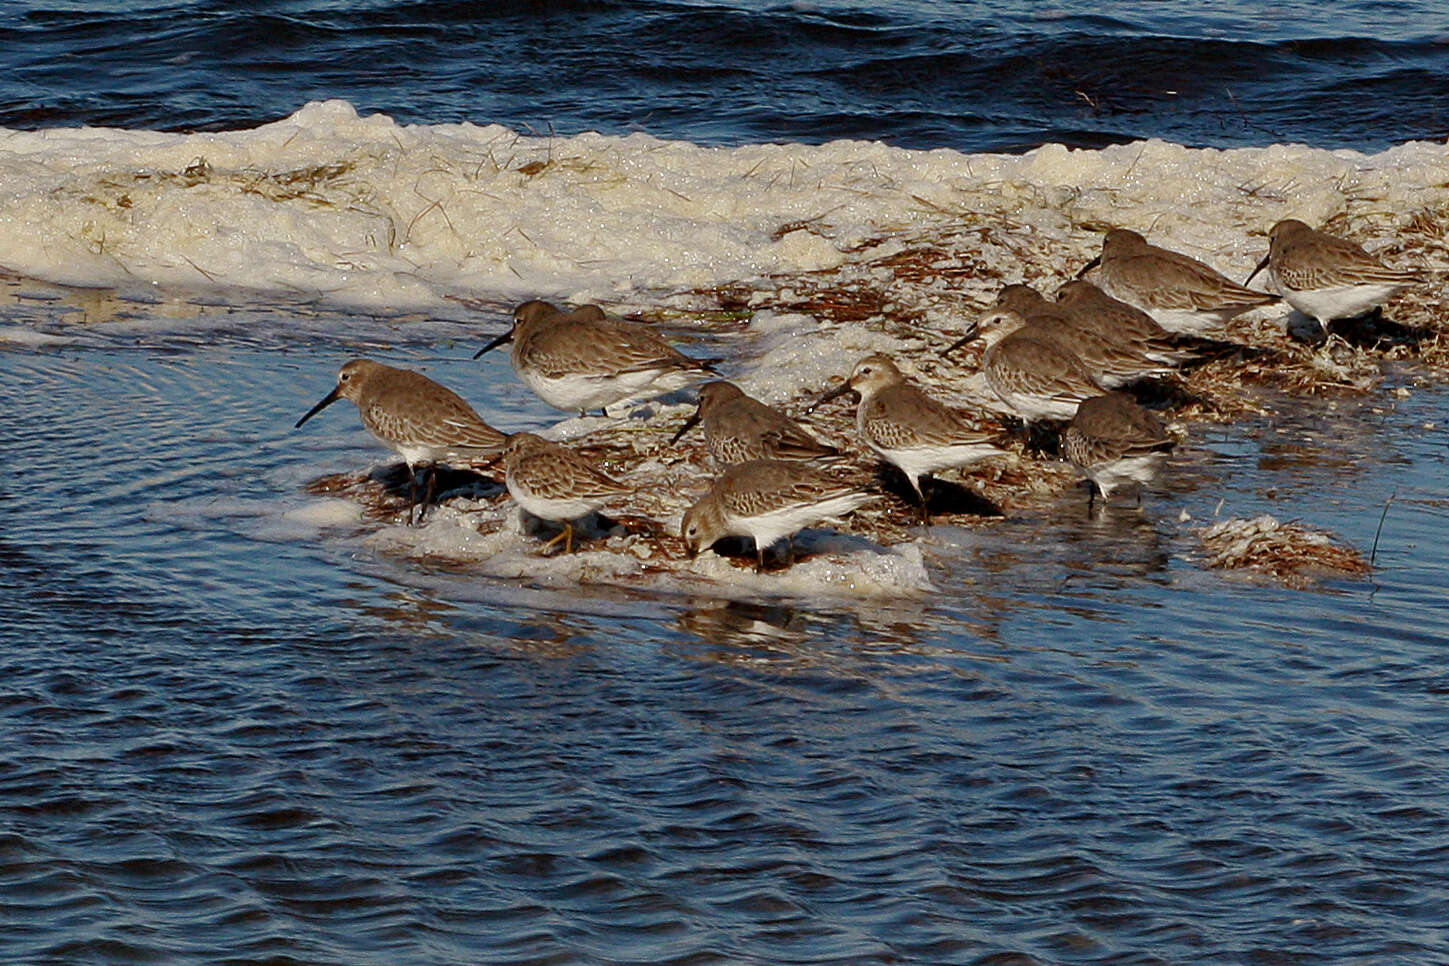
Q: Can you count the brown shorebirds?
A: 13